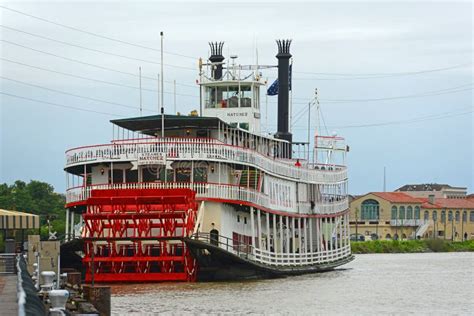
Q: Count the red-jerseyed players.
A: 0